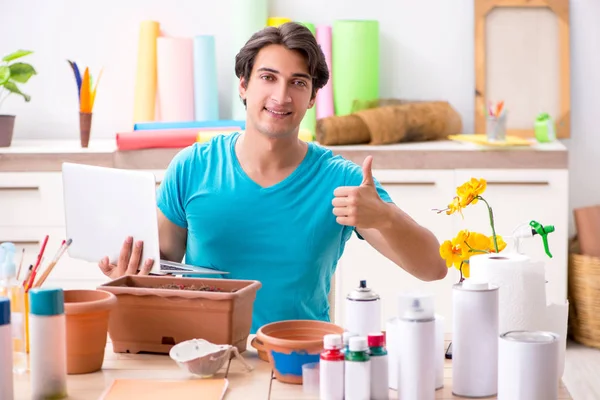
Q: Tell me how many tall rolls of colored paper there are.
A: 8